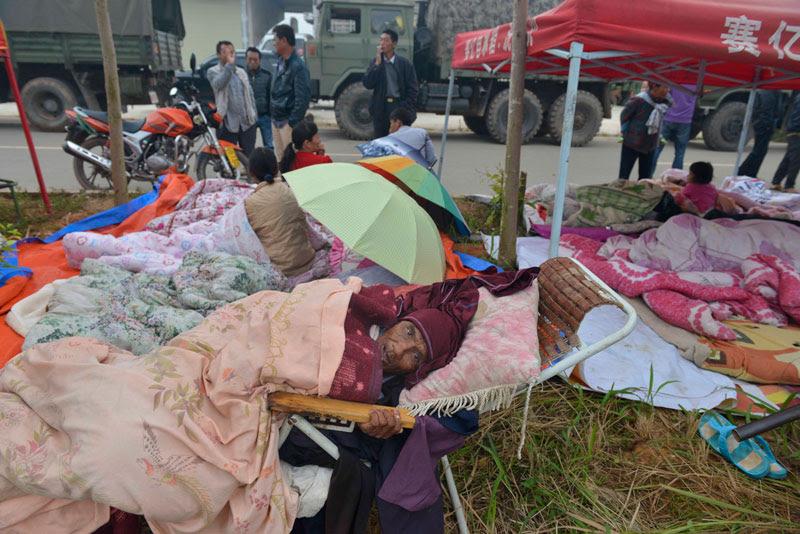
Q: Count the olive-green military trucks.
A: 3